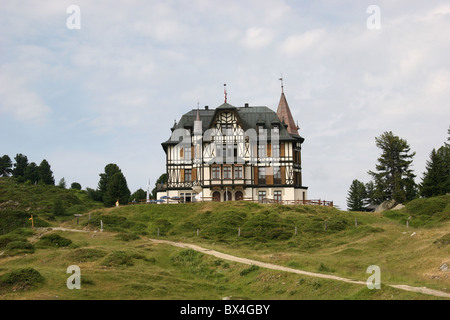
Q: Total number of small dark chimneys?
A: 2